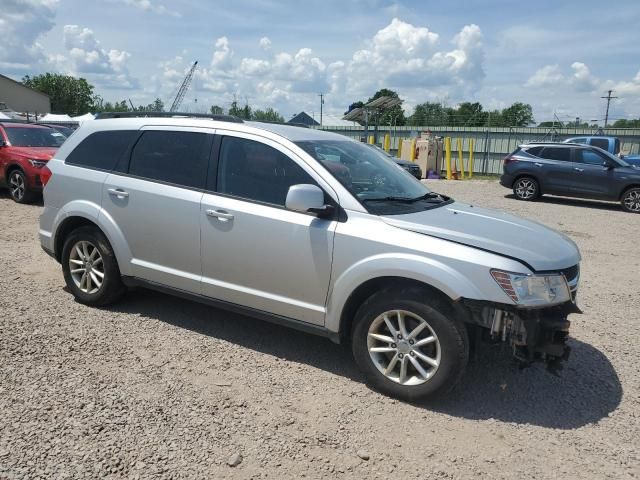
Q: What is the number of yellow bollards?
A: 7